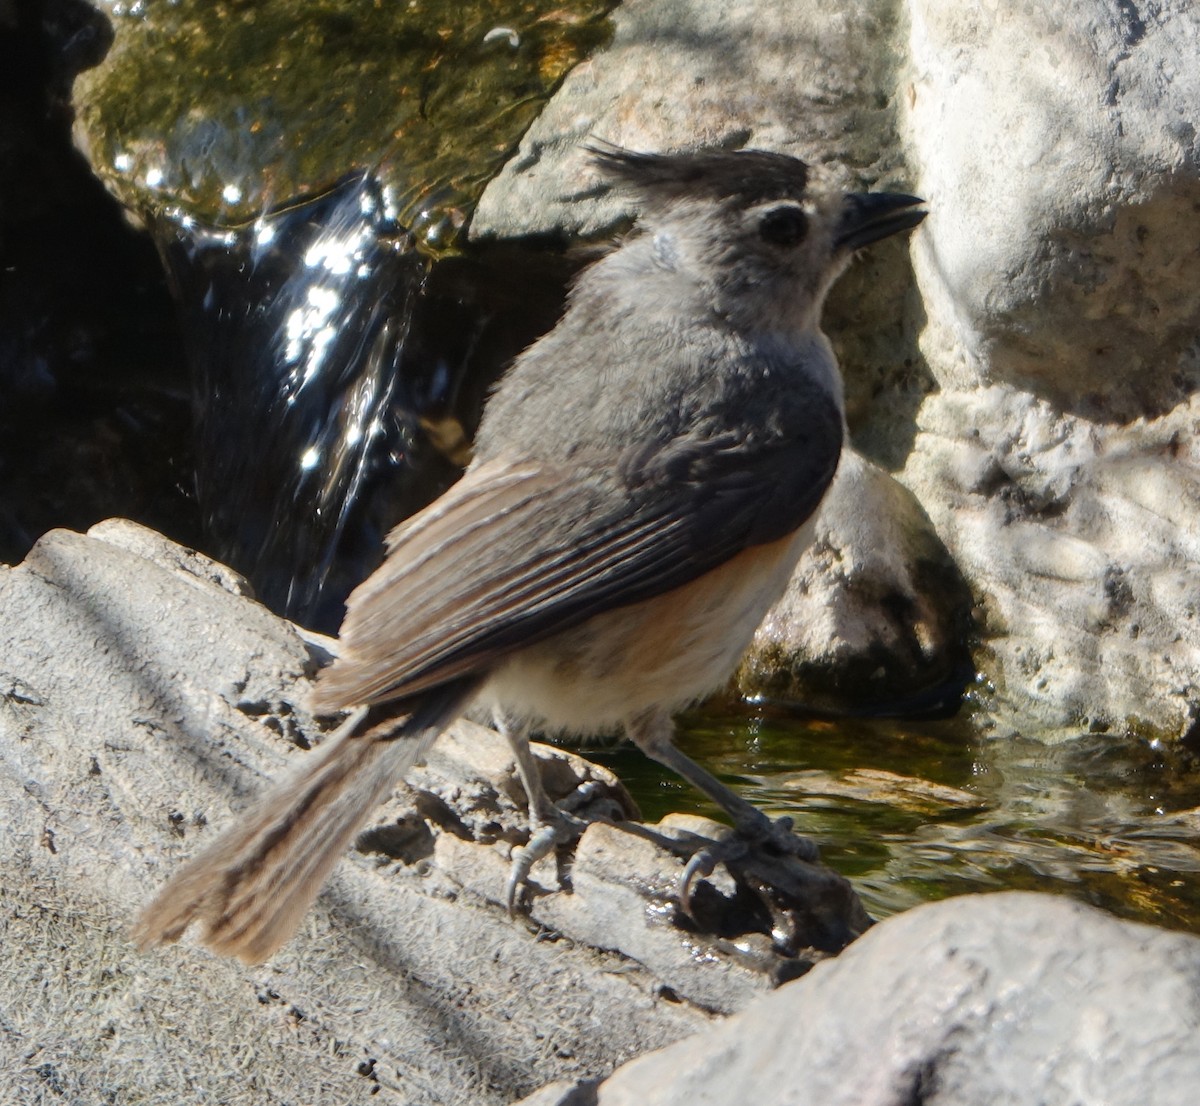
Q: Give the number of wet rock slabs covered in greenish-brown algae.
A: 1